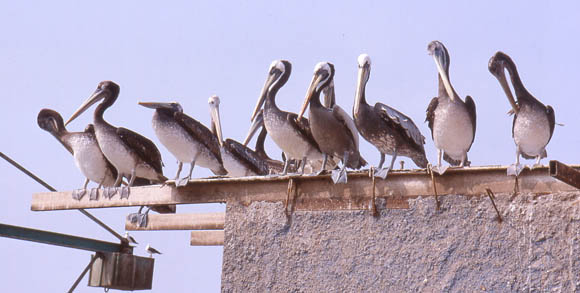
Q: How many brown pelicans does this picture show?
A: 11